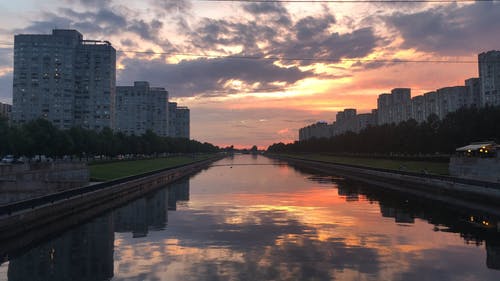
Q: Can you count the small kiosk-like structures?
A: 1